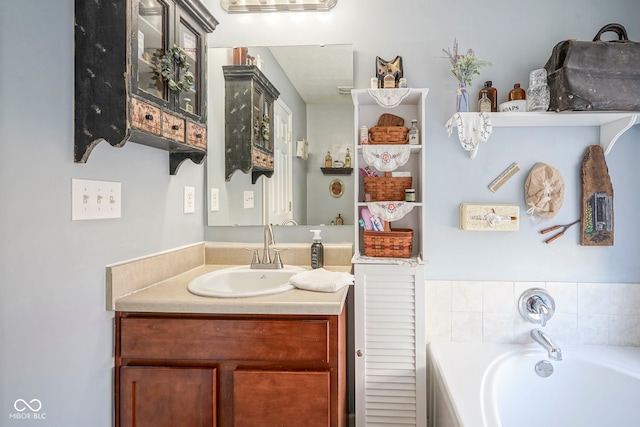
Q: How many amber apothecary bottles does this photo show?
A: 2